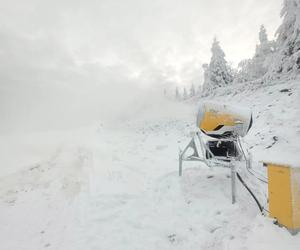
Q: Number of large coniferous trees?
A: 3